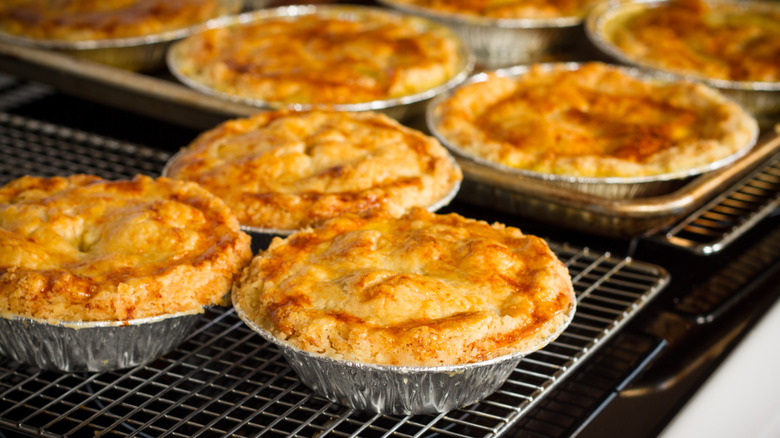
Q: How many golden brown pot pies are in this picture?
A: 8